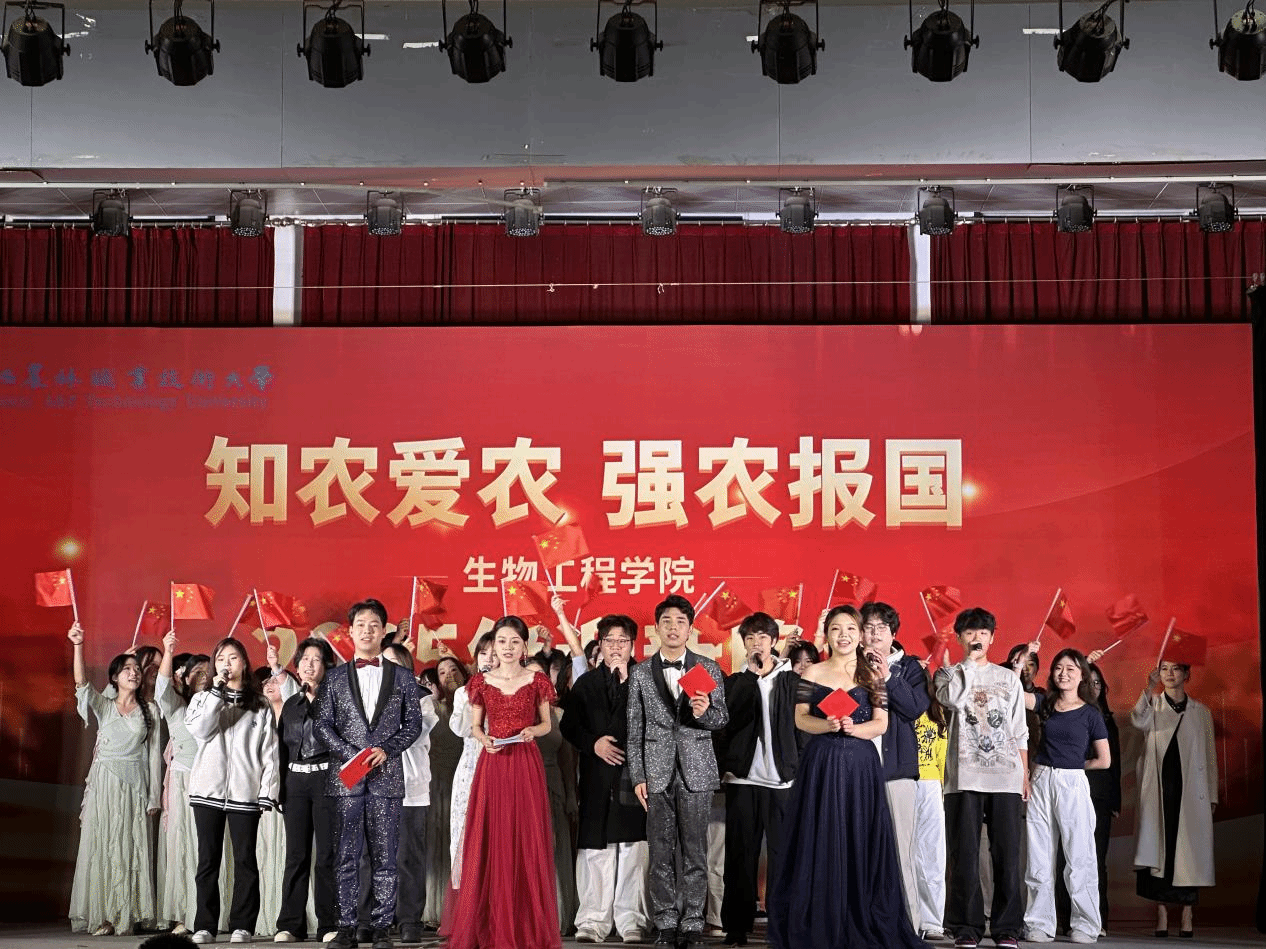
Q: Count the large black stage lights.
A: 9